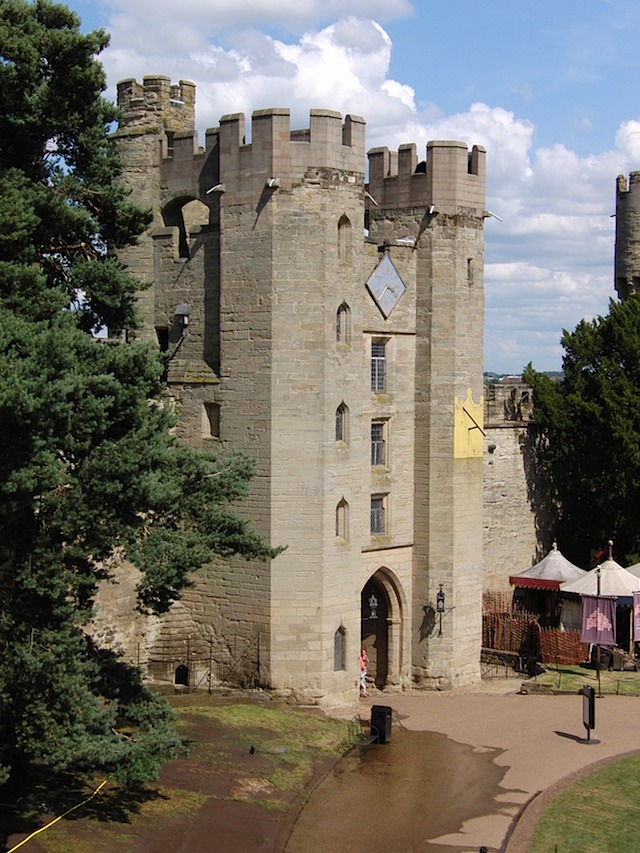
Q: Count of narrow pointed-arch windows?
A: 5